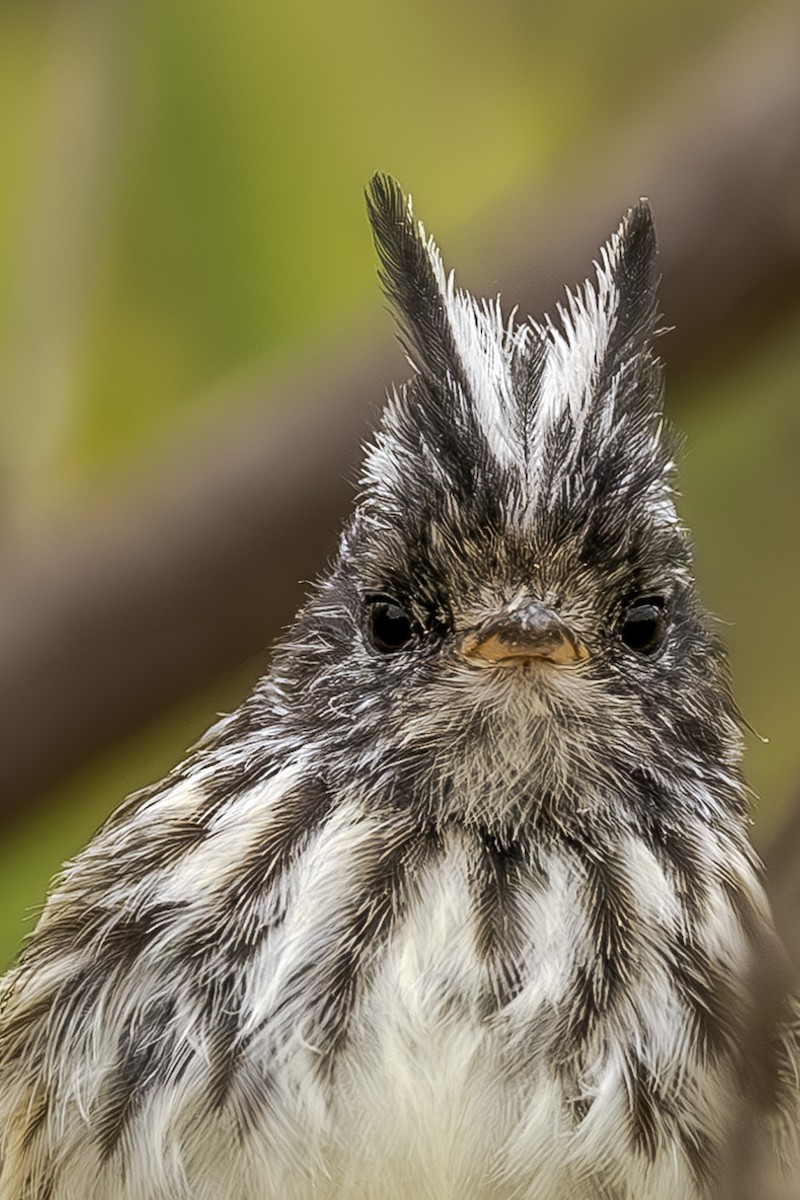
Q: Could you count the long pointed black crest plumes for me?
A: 2